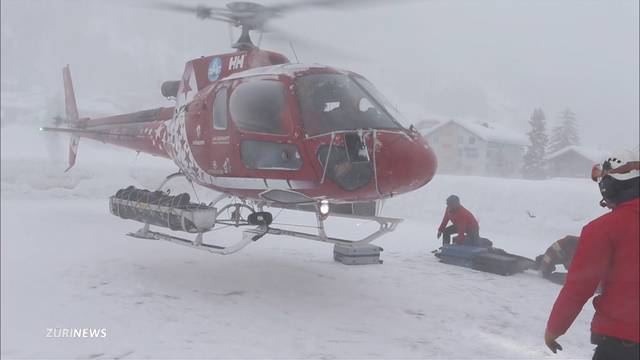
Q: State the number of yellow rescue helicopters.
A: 0